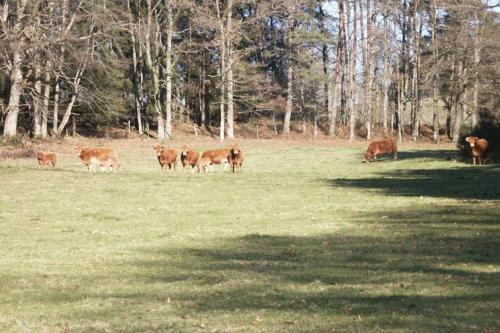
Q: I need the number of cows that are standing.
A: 8